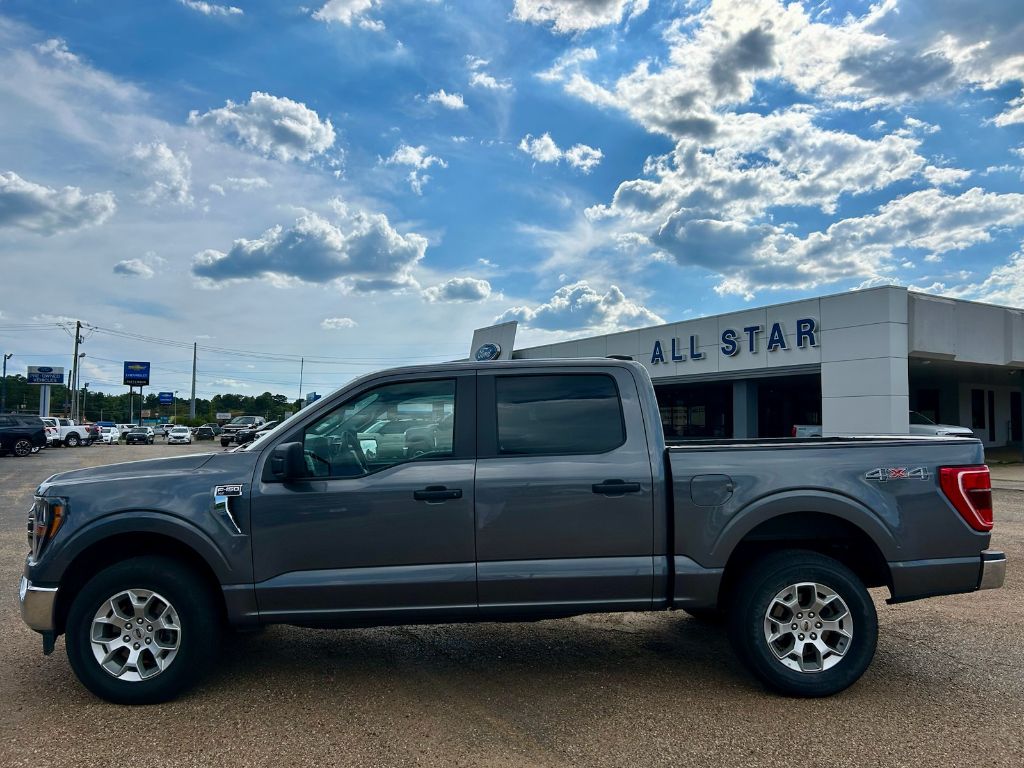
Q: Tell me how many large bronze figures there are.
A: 0